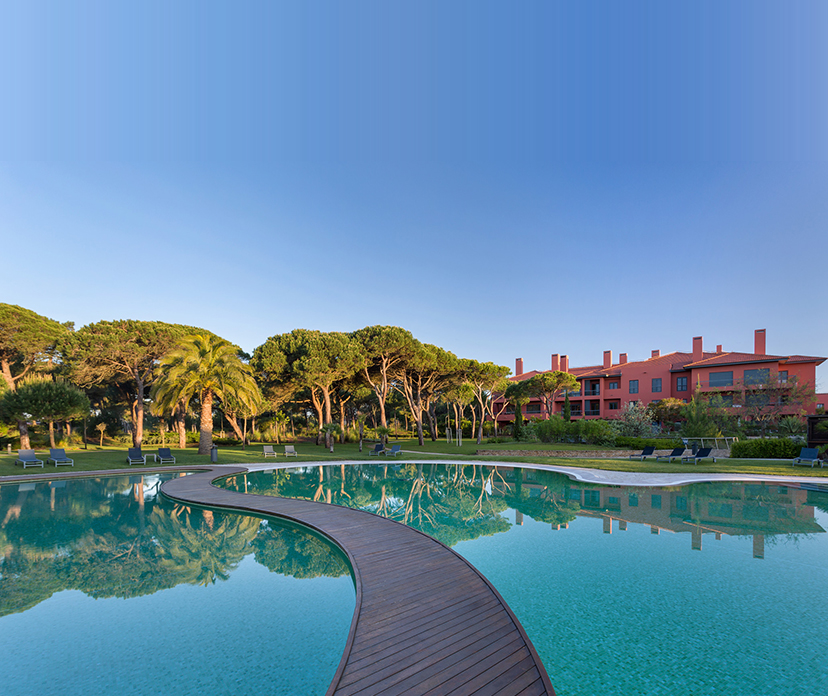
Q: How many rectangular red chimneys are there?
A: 9